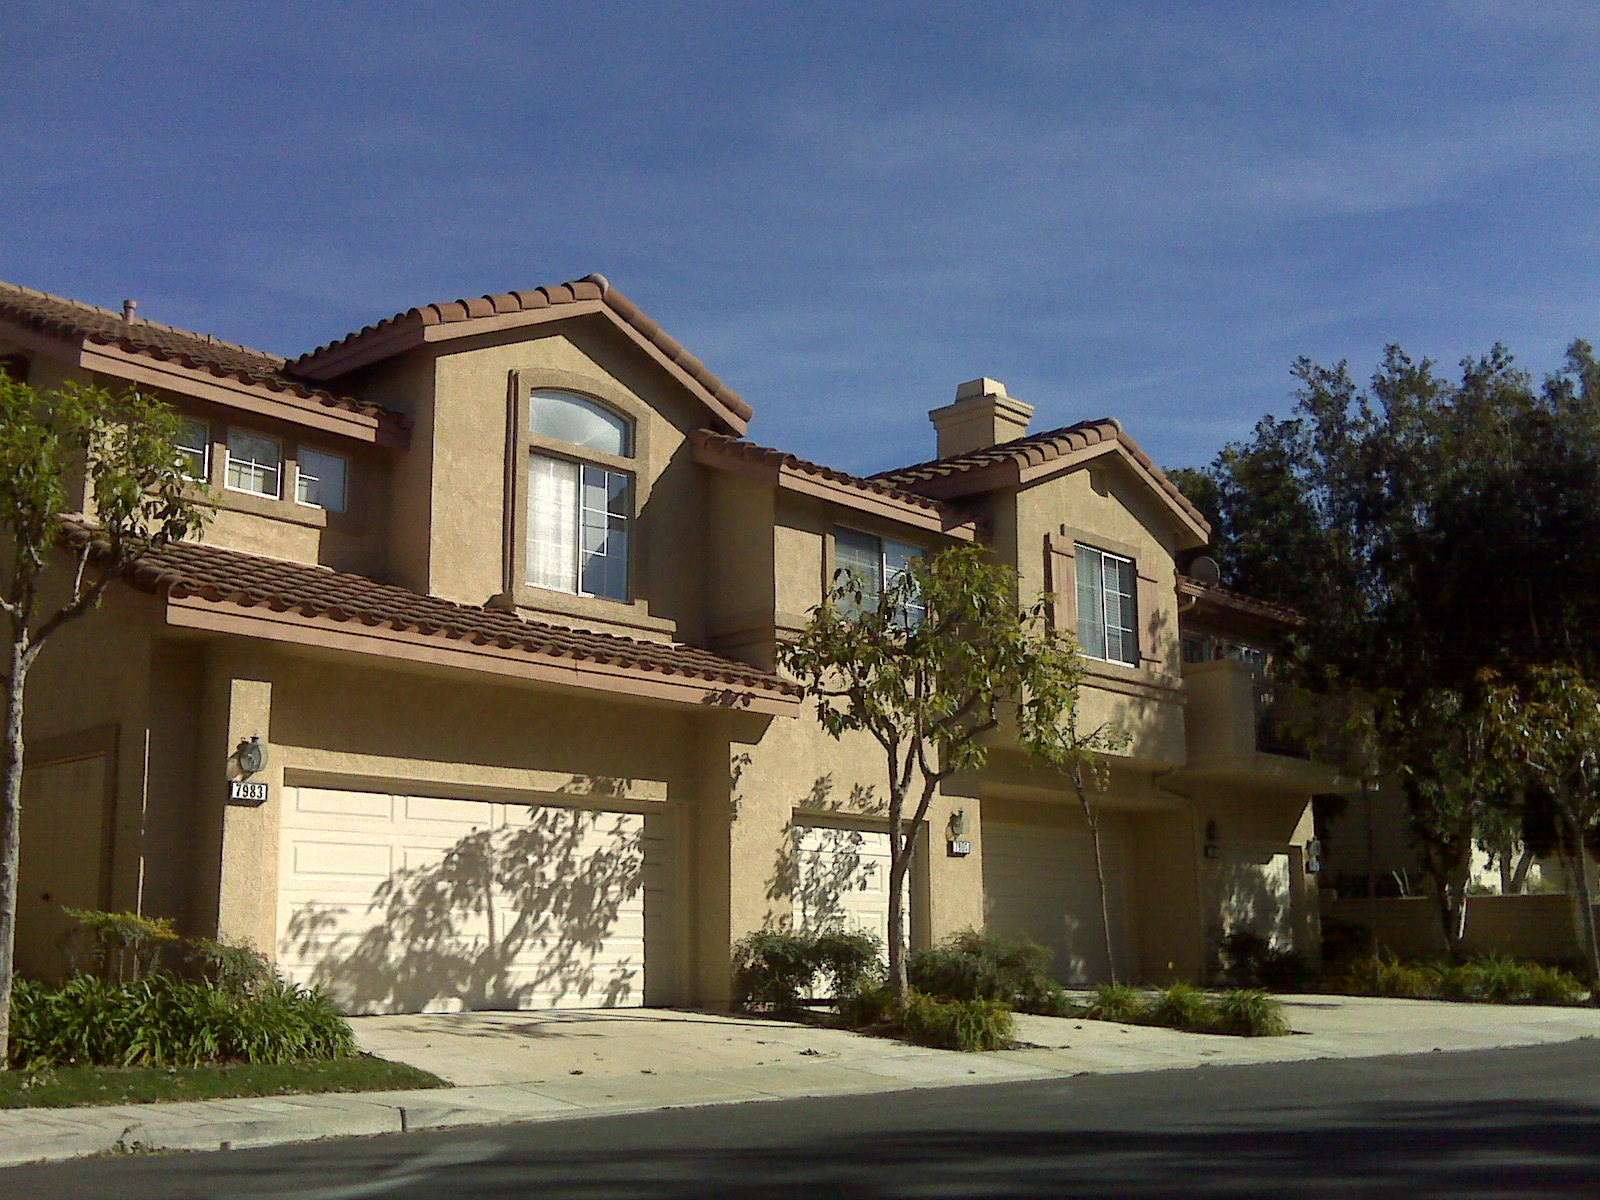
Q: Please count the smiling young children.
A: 0